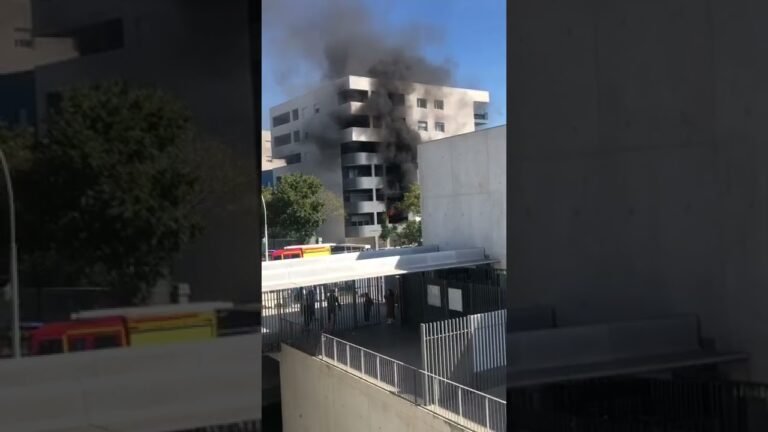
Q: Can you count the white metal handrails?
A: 1